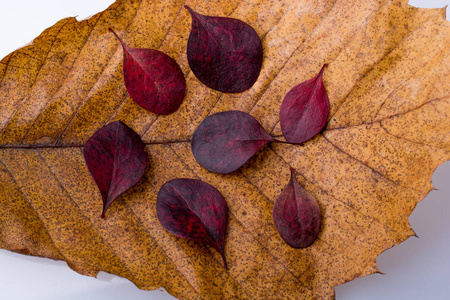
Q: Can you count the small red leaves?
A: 7